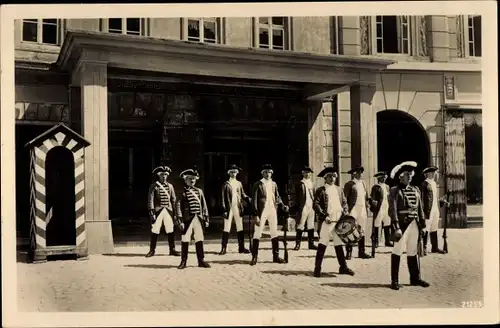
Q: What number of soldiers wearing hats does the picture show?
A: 10